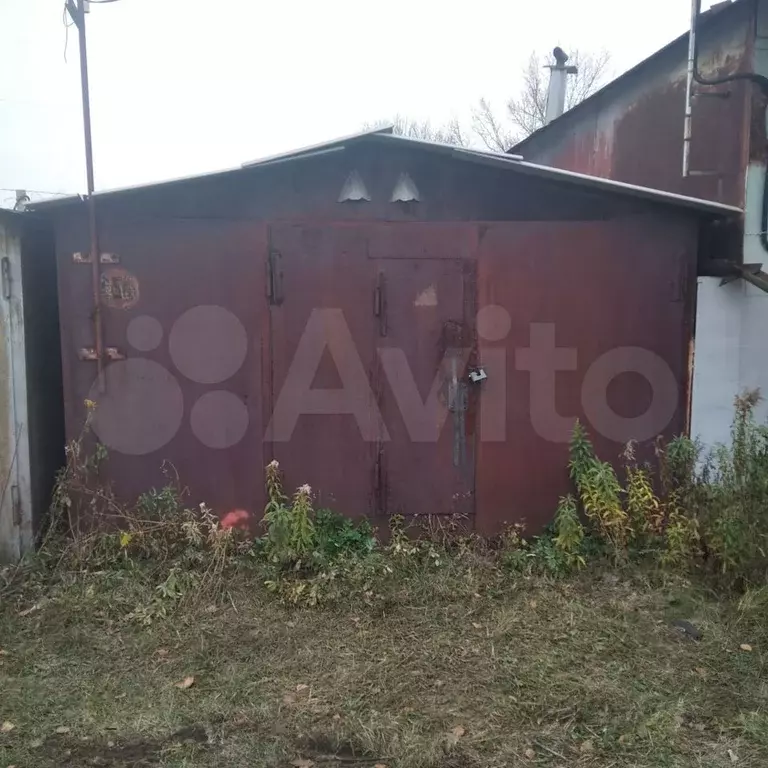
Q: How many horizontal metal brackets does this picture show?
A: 2